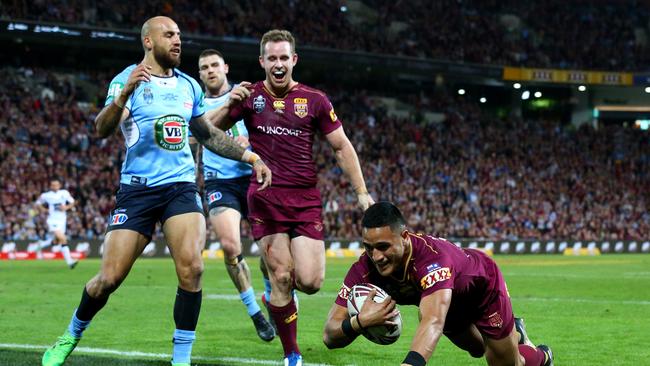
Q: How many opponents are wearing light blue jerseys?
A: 2